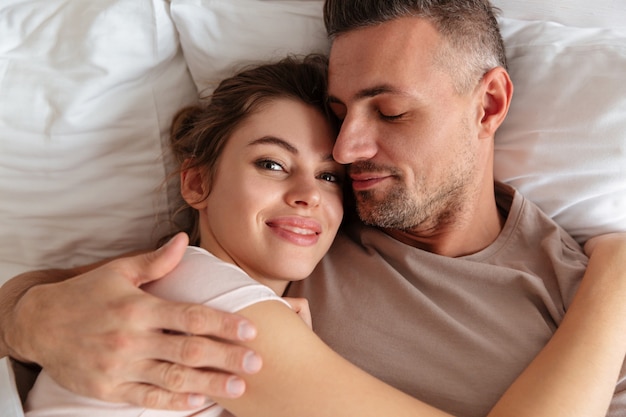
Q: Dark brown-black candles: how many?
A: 0